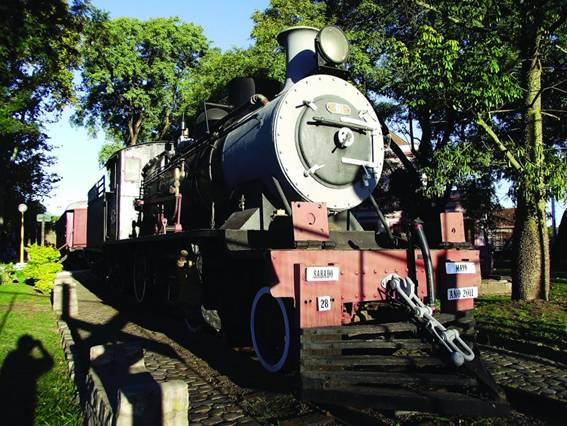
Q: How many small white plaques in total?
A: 4